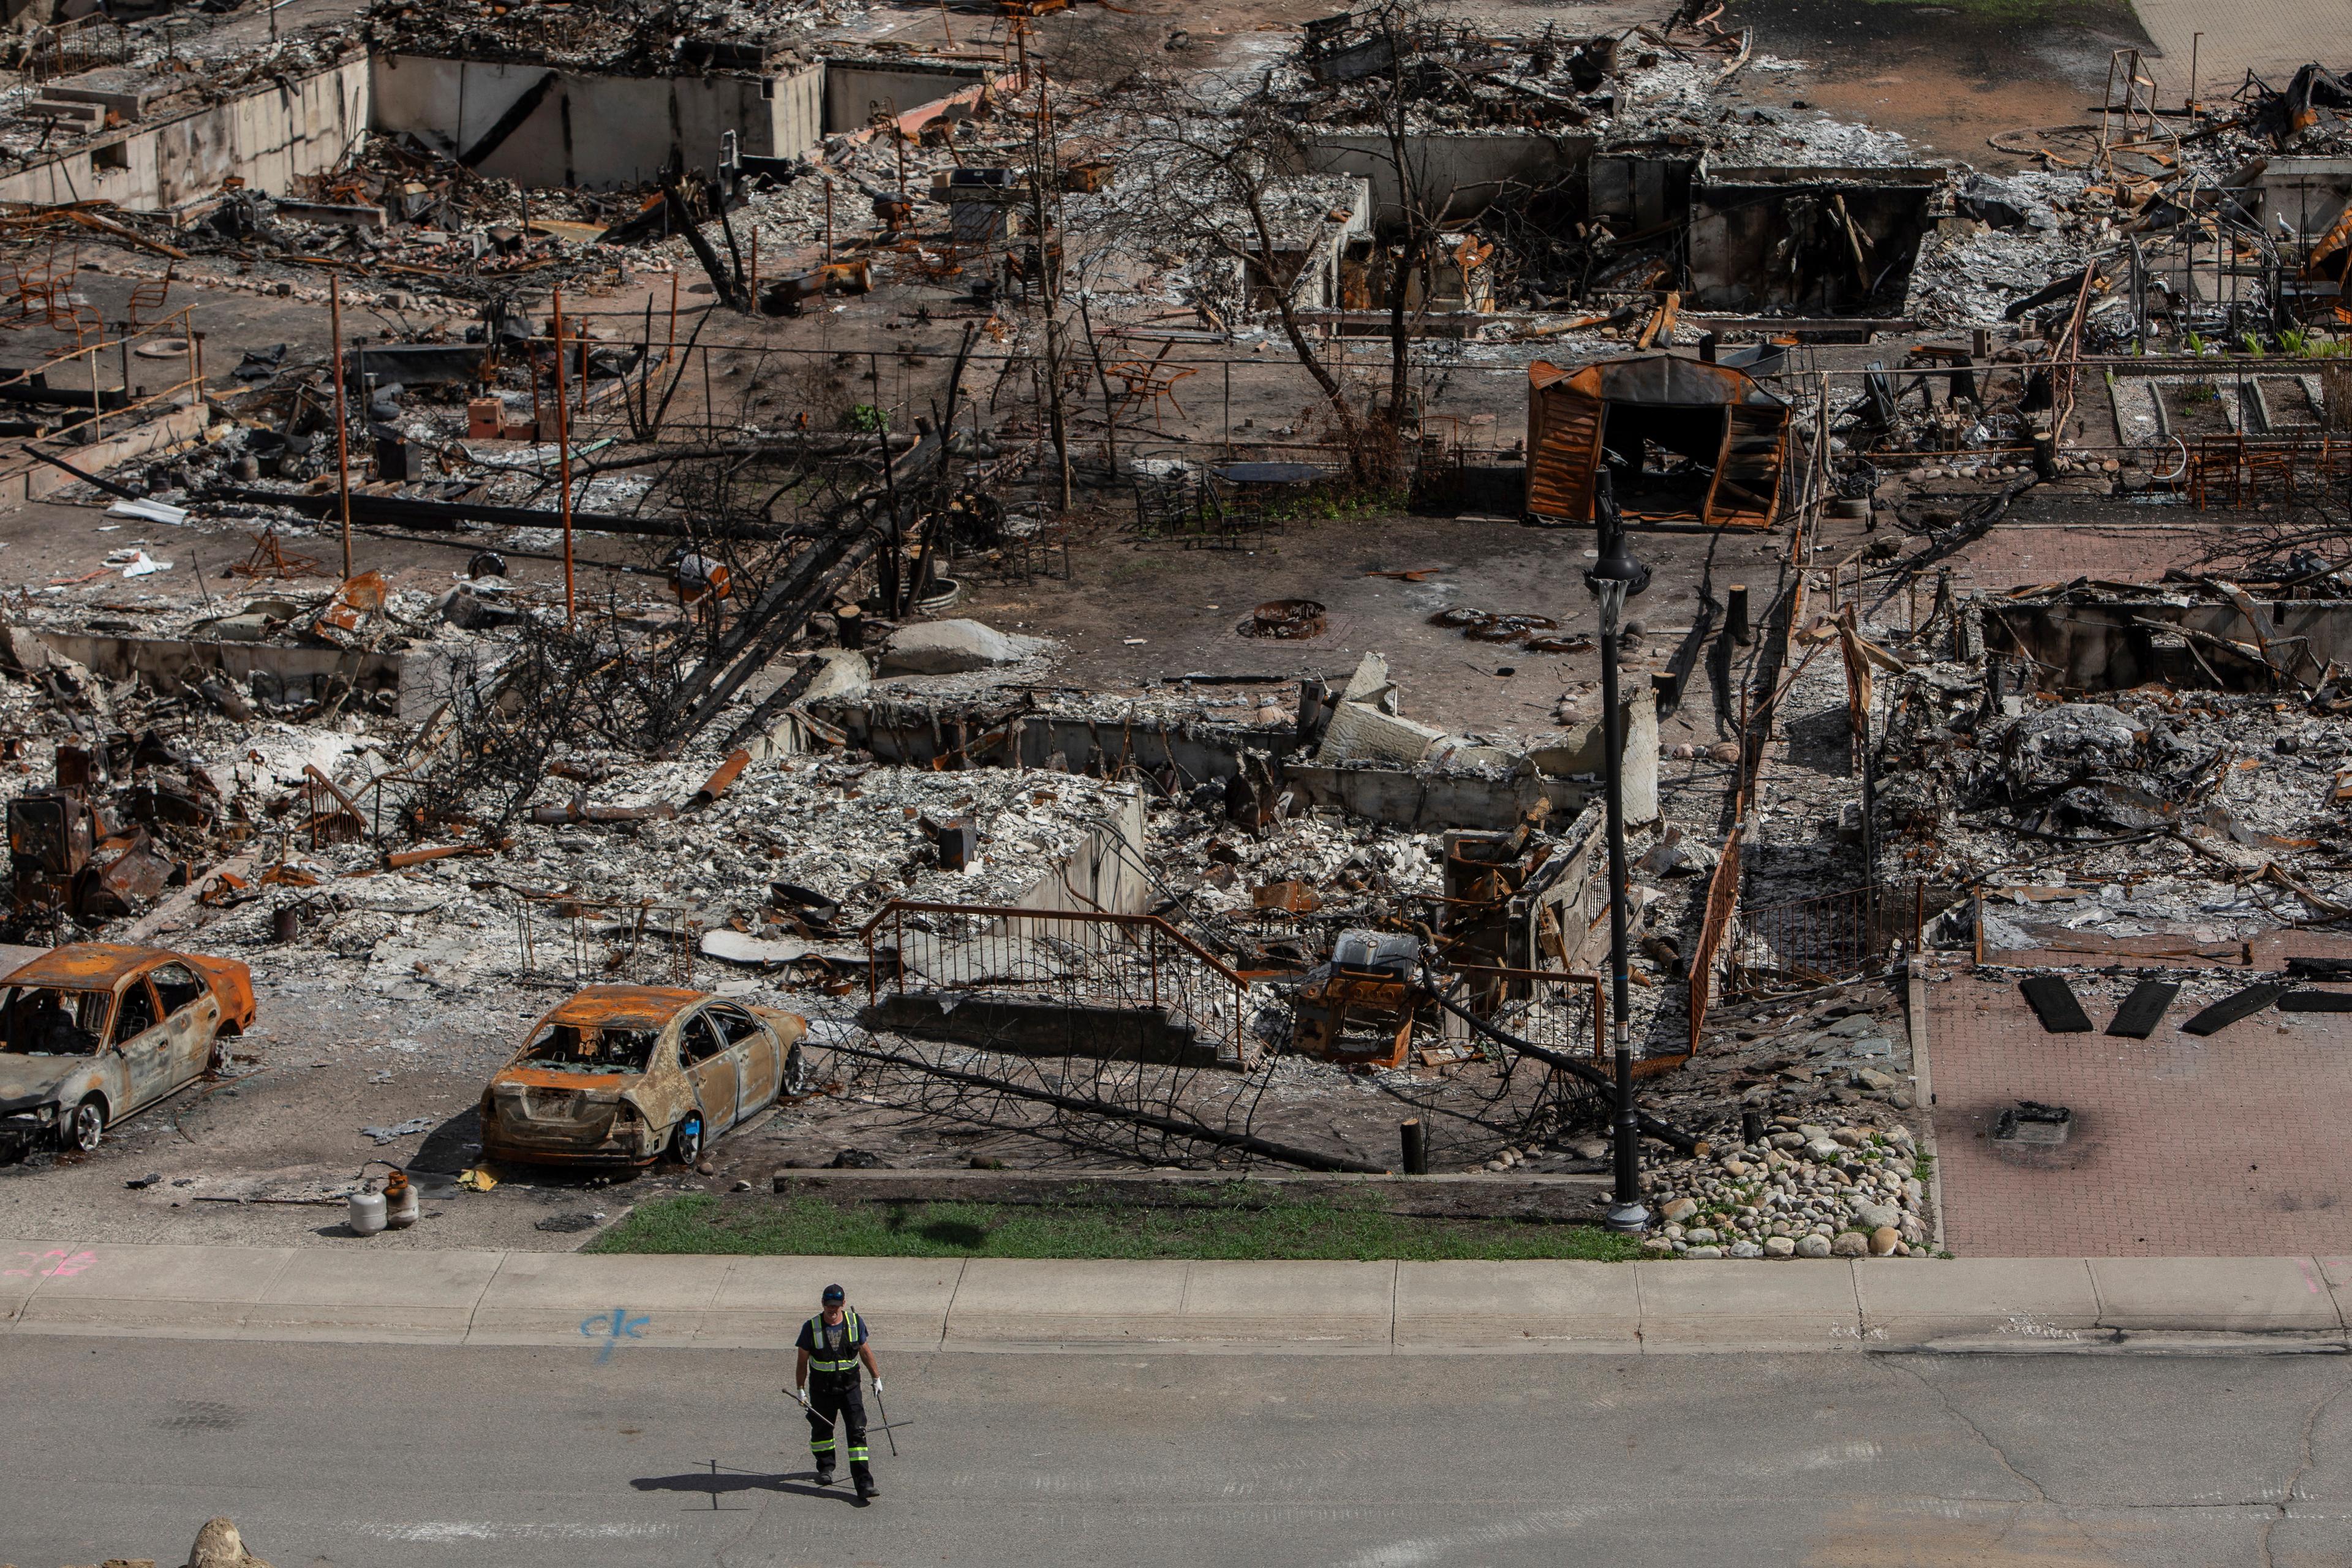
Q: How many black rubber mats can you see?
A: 4